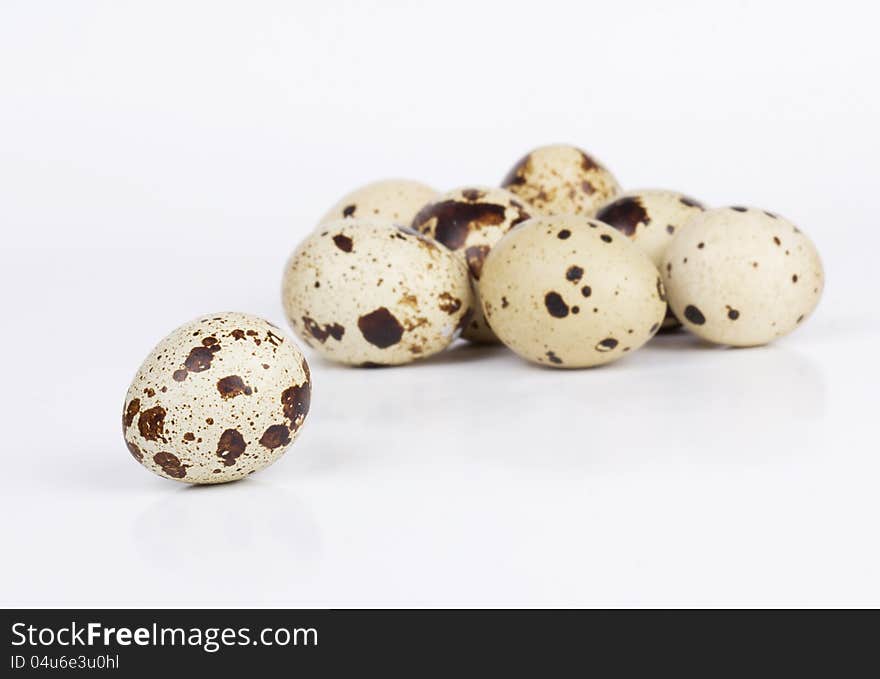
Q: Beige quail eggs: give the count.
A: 8